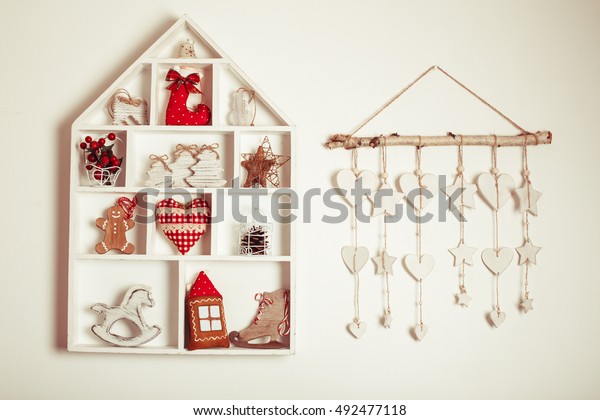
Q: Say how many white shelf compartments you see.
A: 12